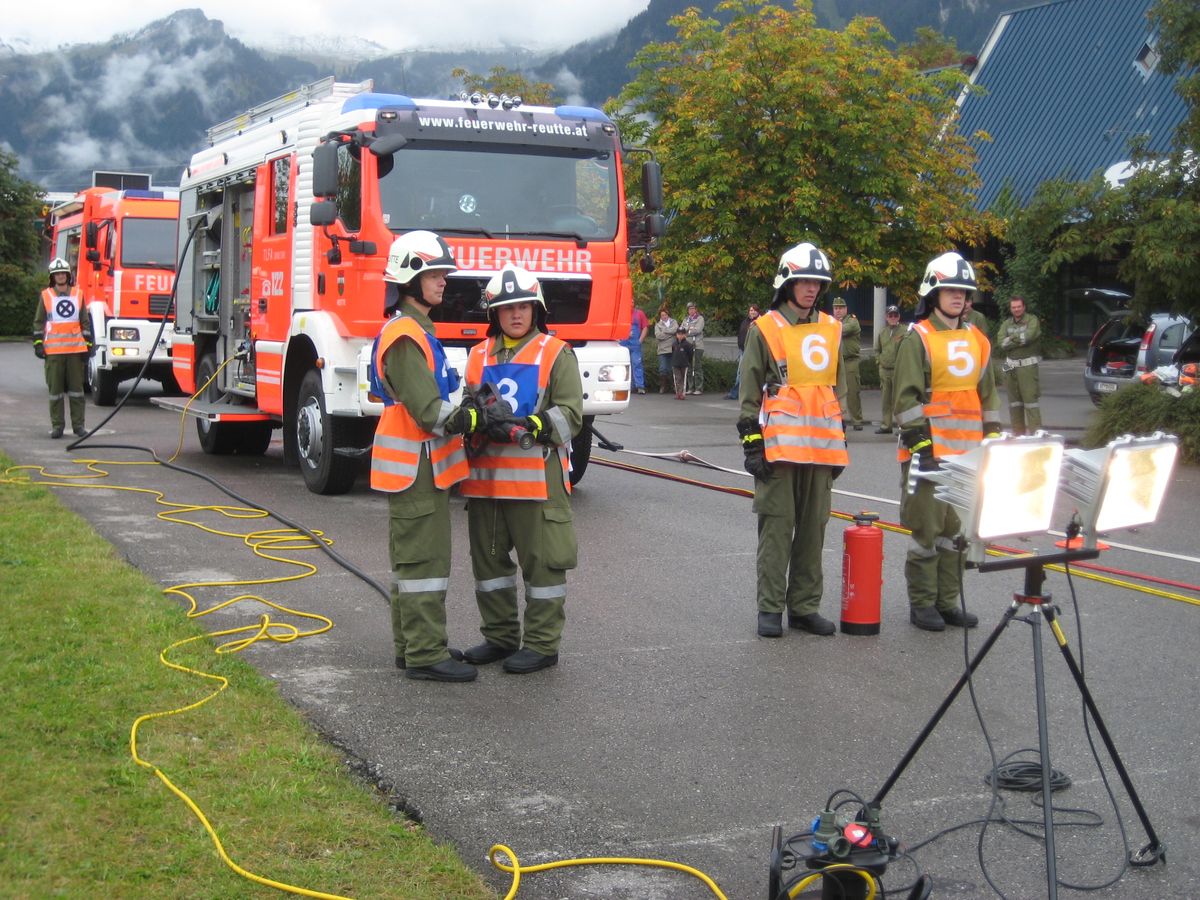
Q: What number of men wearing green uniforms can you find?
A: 9